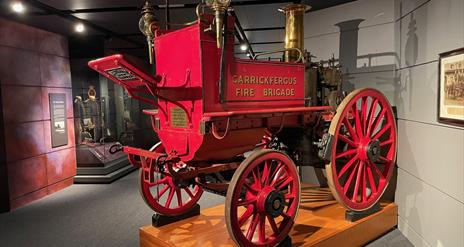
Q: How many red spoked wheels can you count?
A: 3